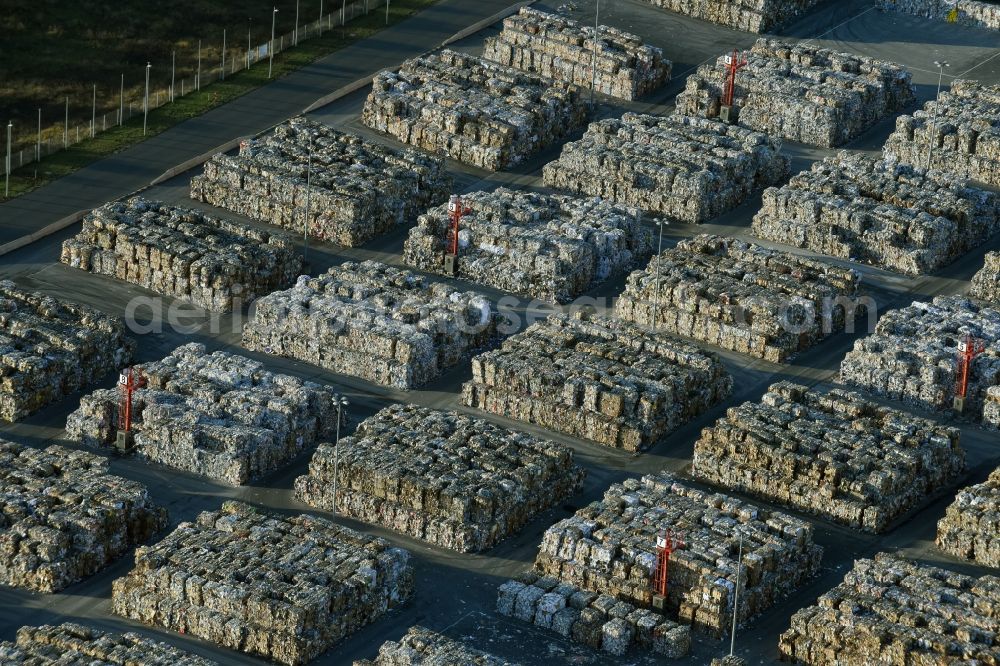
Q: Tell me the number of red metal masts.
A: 5